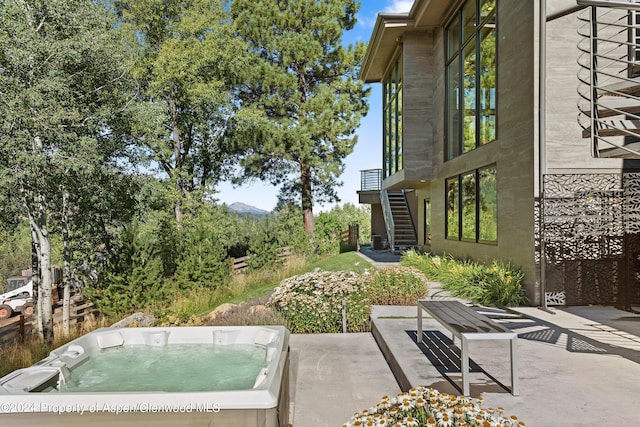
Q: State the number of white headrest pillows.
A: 2